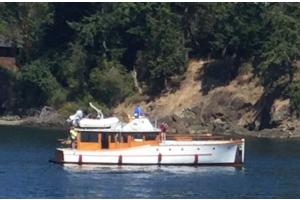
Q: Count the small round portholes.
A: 5